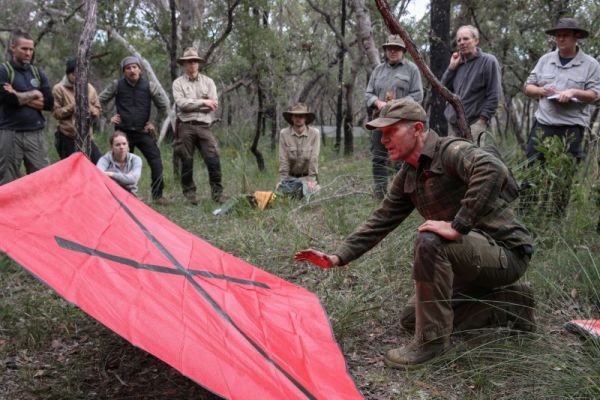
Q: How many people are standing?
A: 7